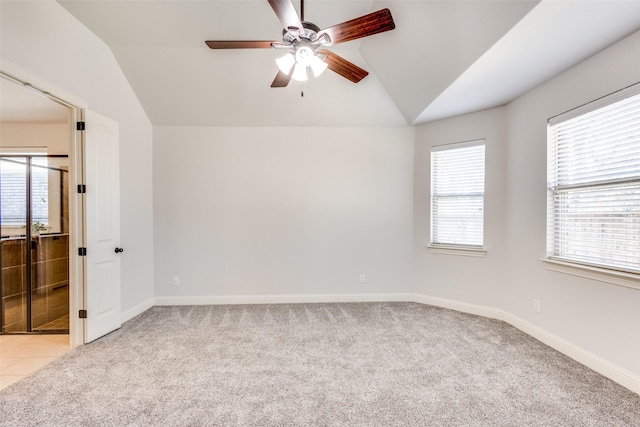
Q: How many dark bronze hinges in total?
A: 4